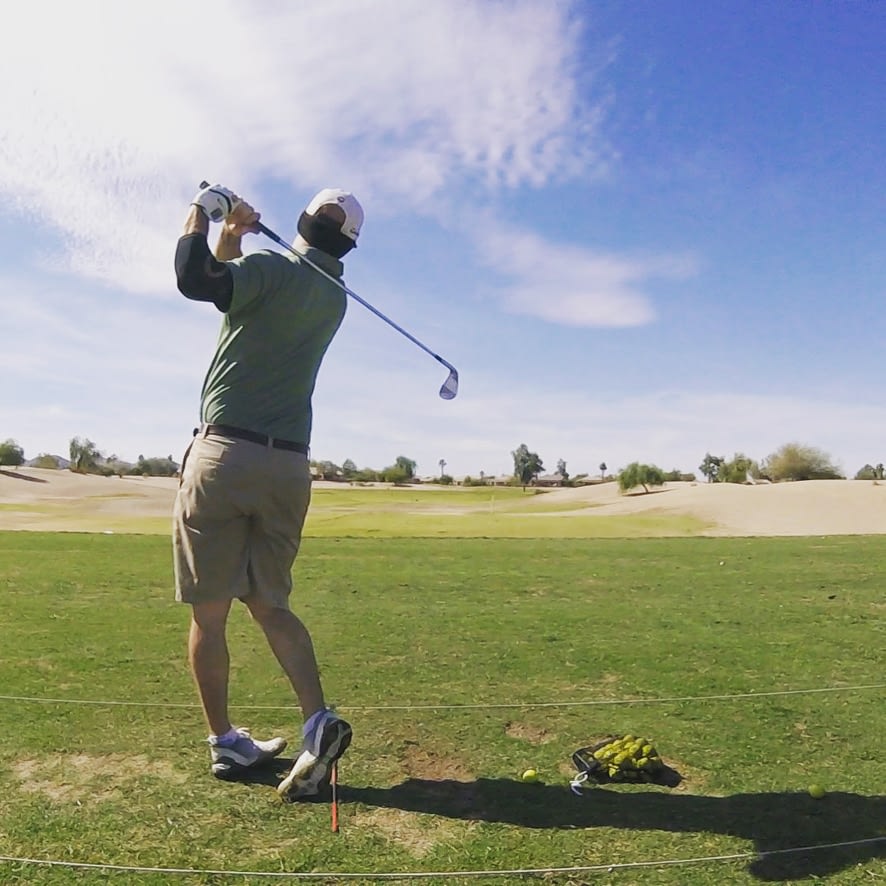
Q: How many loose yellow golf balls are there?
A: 2